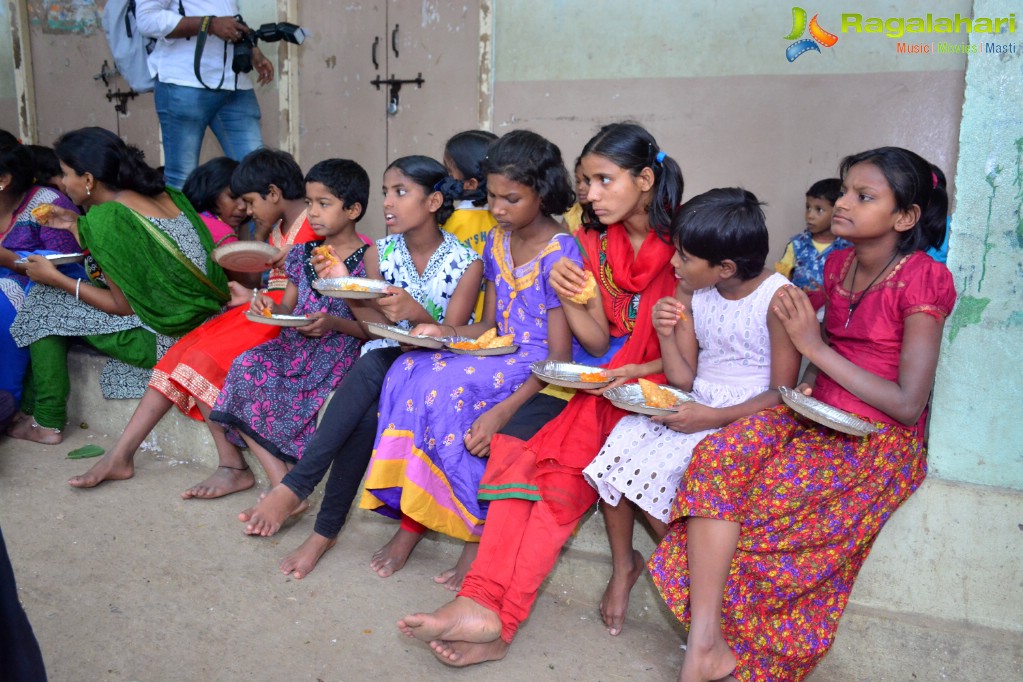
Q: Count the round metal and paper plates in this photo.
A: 9